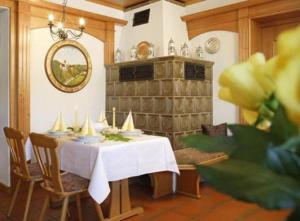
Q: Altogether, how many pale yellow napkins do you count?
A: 4